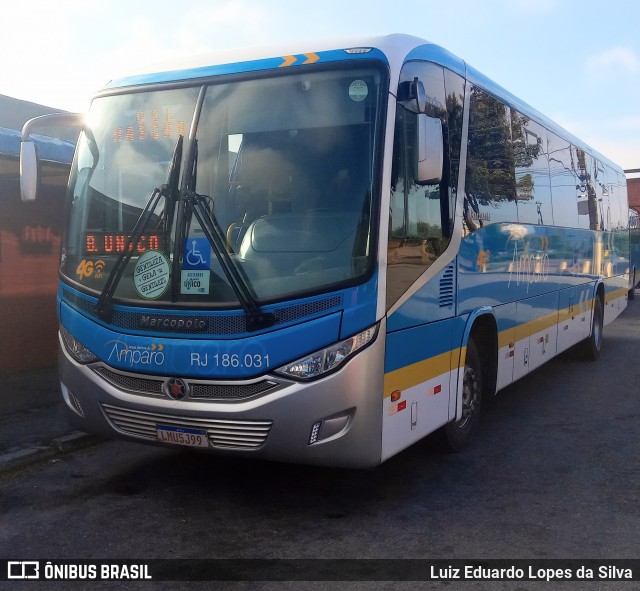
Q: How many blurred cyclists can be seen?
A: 0